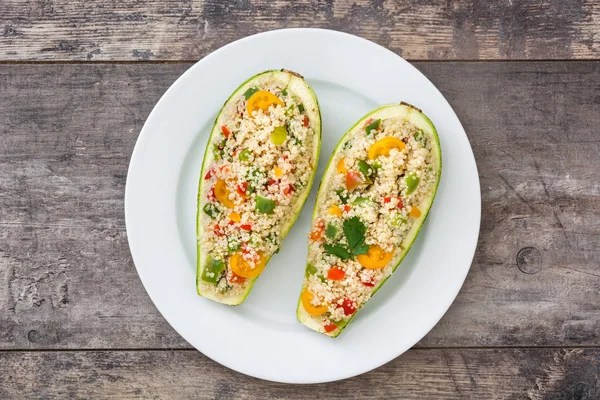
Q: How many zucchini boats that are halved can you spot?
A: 2